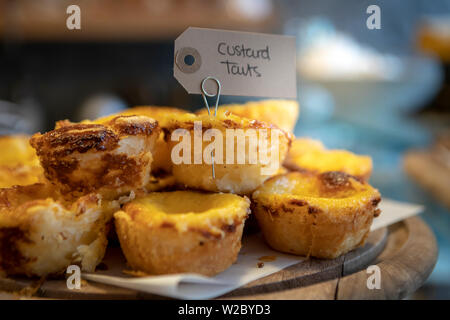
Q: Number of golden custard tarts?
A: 9